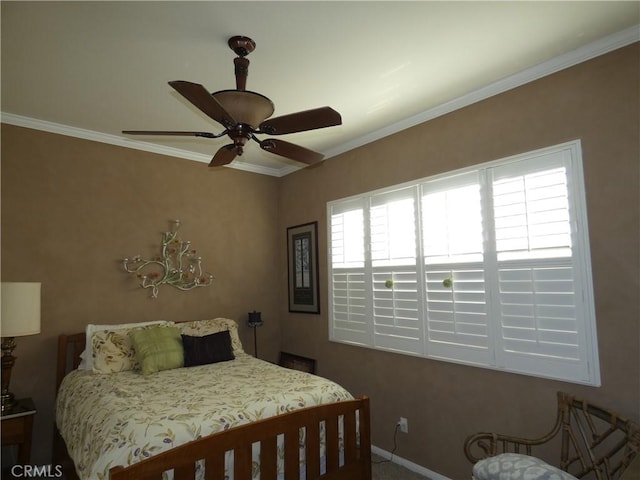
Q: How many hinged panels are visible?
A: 4